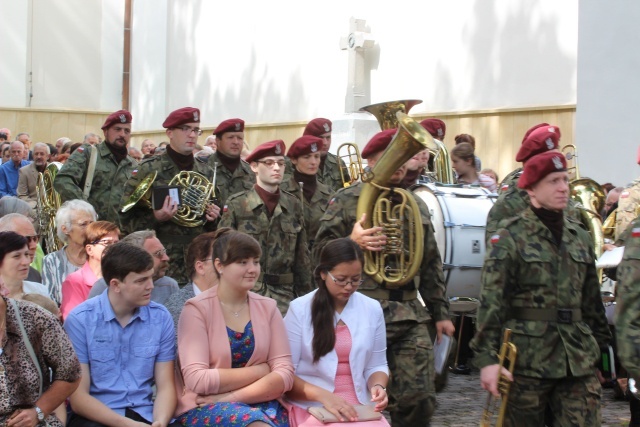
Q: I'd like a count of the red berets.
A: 11